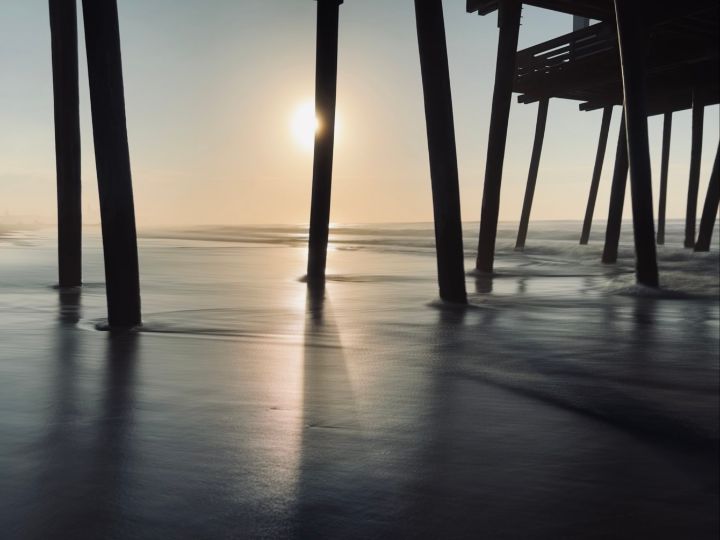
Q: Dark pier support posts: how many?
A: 12